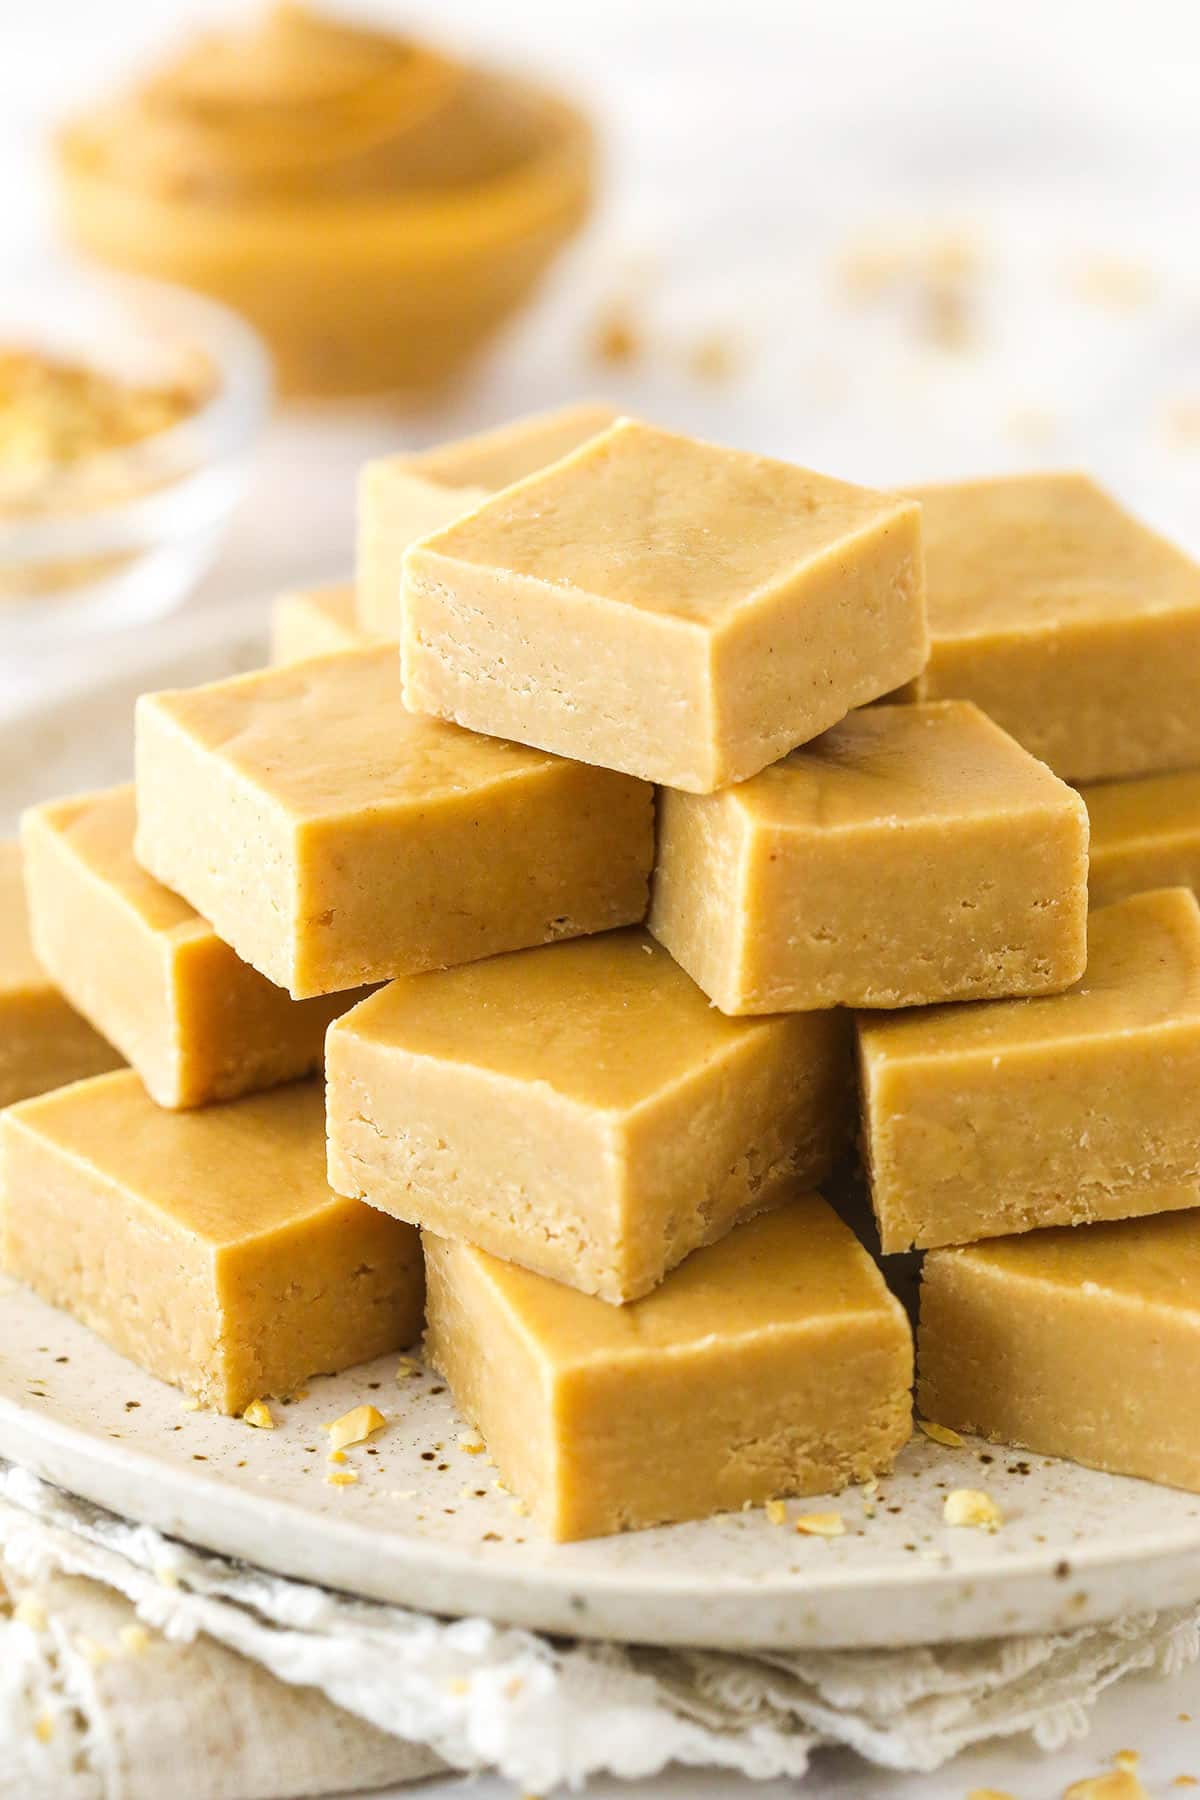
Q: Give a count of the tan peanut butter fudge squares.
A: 14